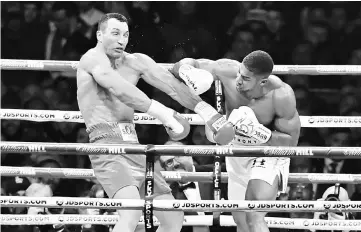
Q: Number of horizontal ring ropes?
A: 6